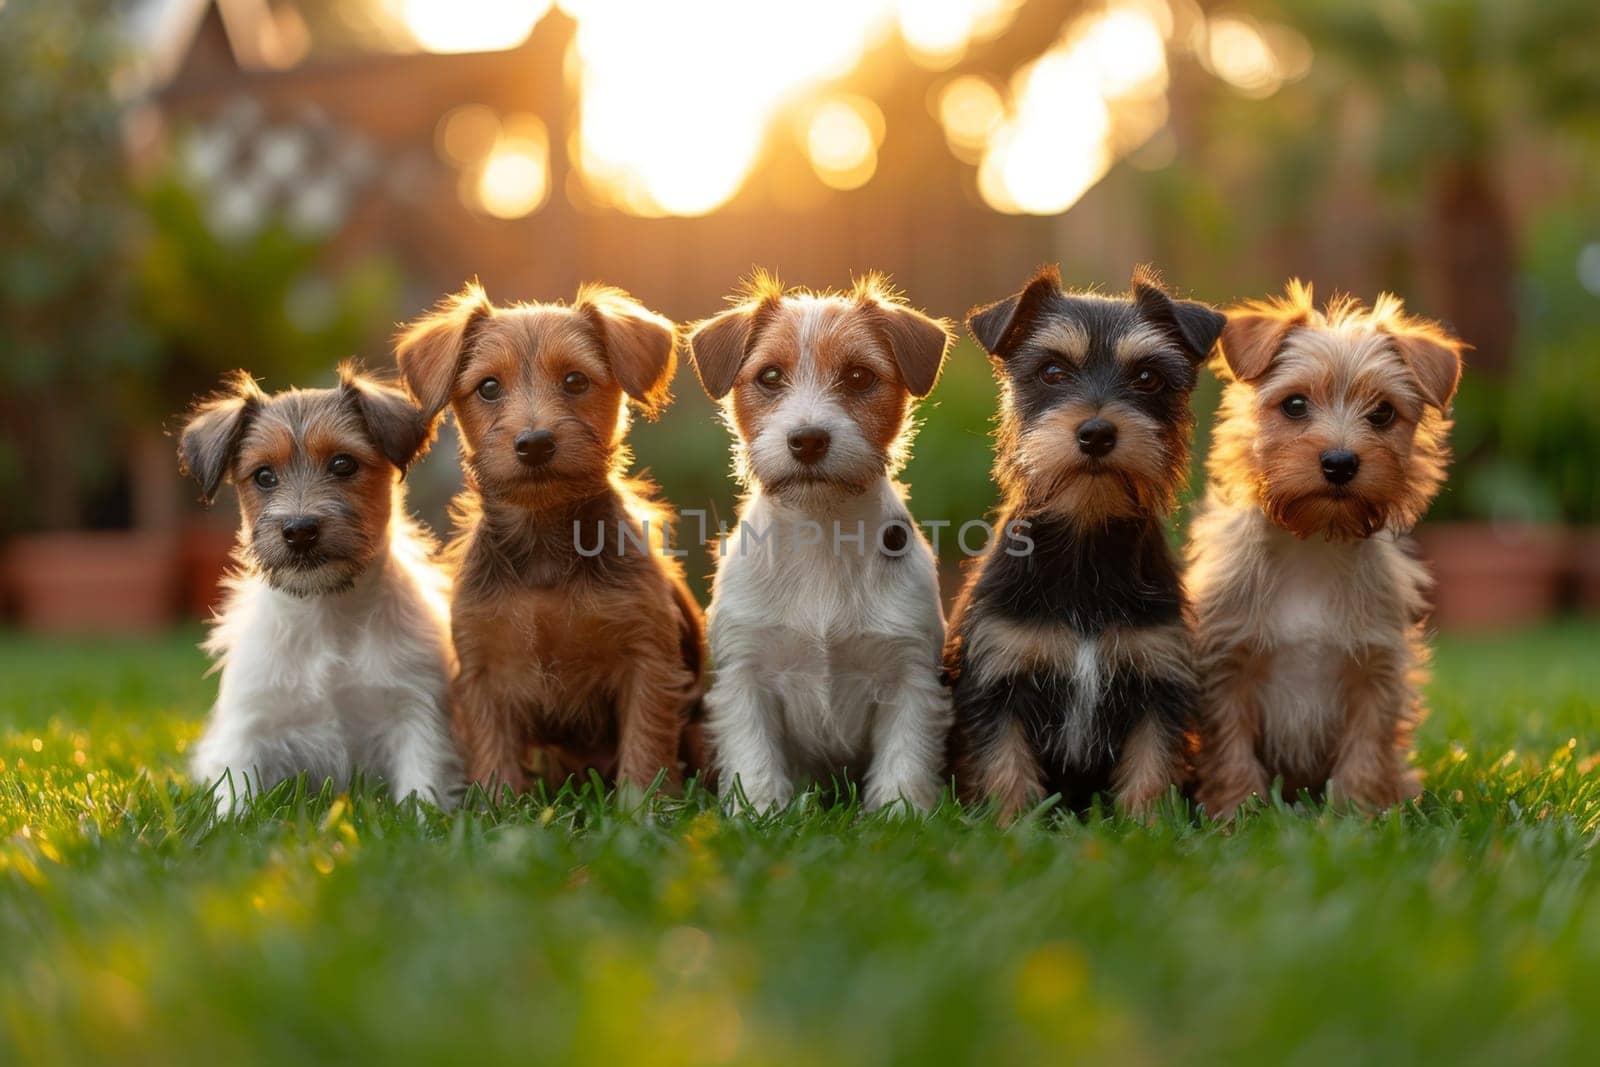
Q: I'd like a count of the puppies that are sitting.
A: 5